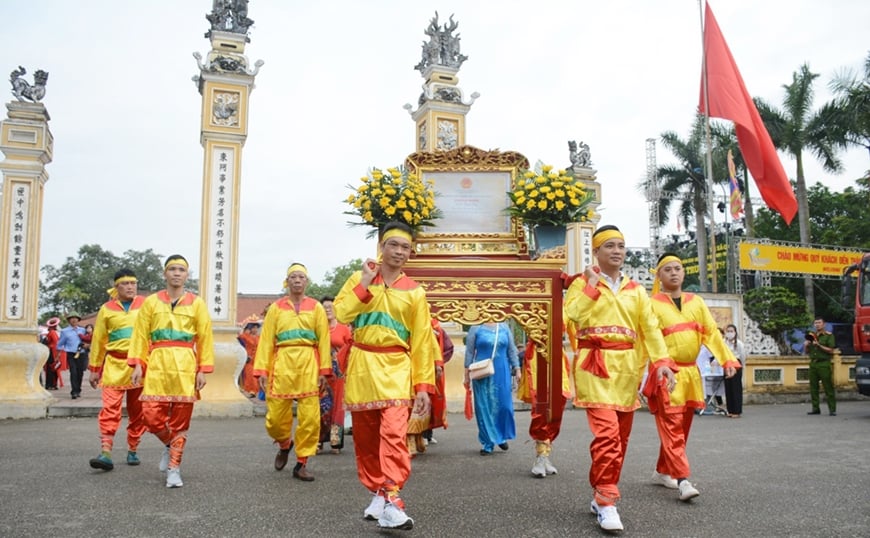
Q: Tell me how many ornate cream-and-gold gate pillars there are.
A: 4